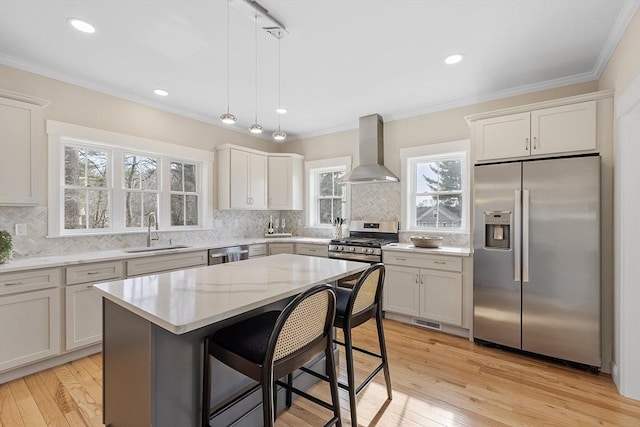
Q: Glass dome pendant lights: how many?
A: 3